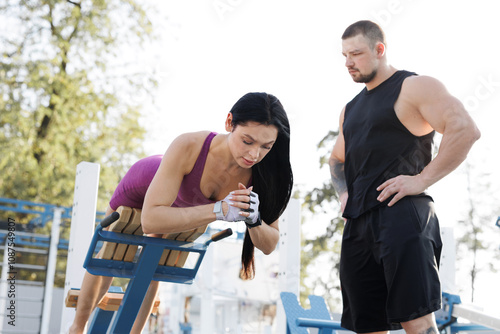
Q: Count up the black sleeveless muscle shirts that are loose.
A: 1